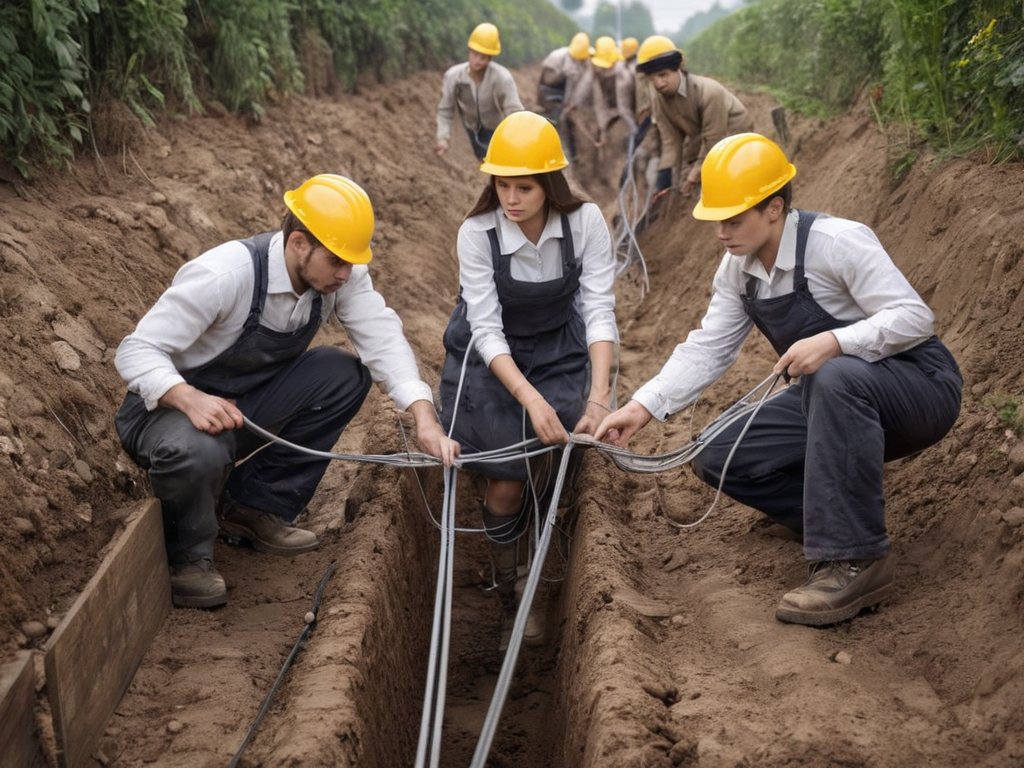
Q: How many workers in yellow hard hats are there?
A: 8